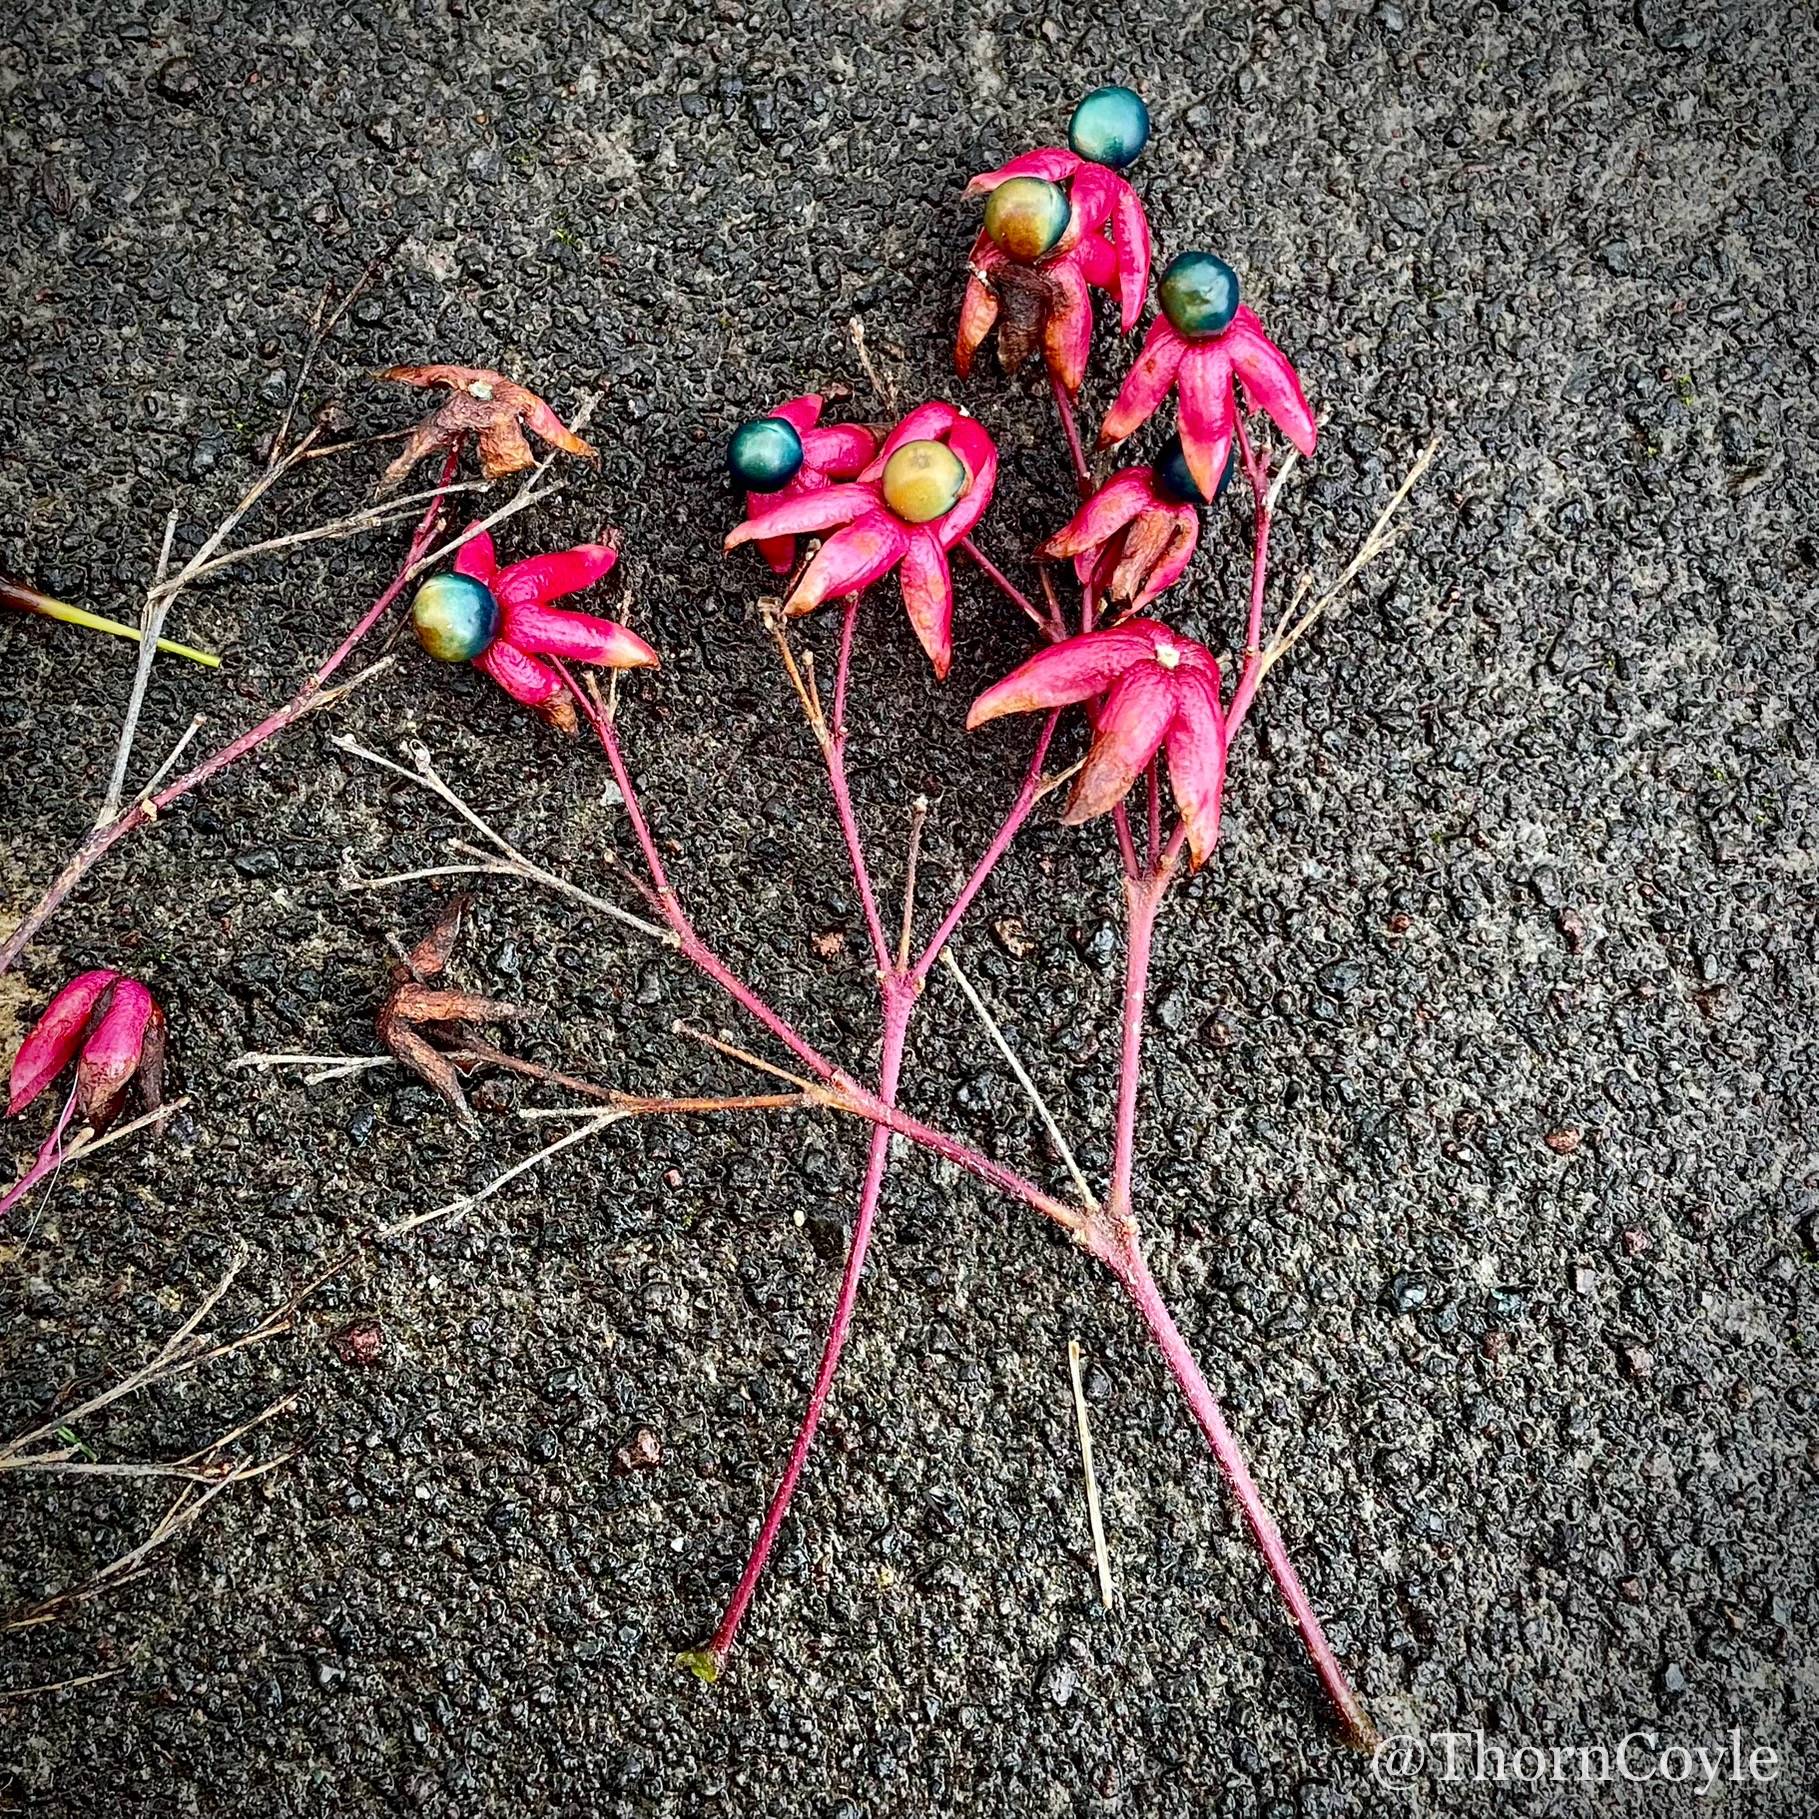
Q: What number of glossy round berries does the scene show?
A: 7